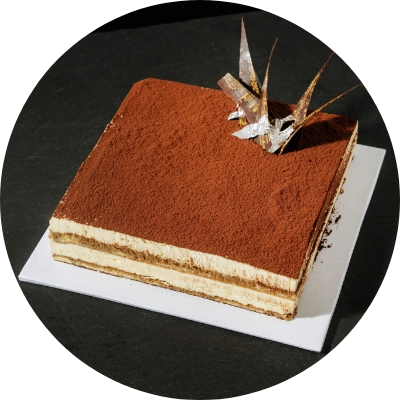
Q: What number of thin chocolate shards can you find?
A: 5